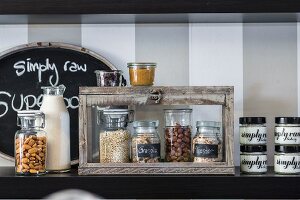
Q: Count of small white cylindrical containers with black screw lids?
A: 4